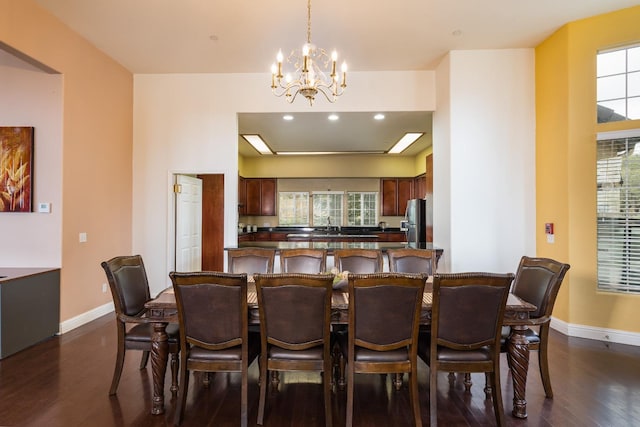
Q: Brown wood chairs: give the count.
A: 10